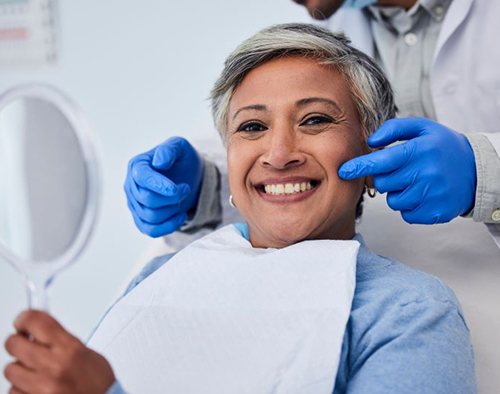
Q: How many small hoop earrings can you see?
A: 2